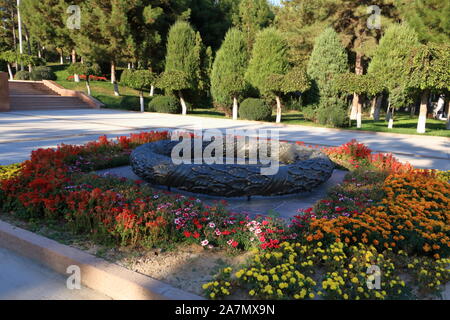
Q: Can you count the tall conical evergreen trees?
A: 5